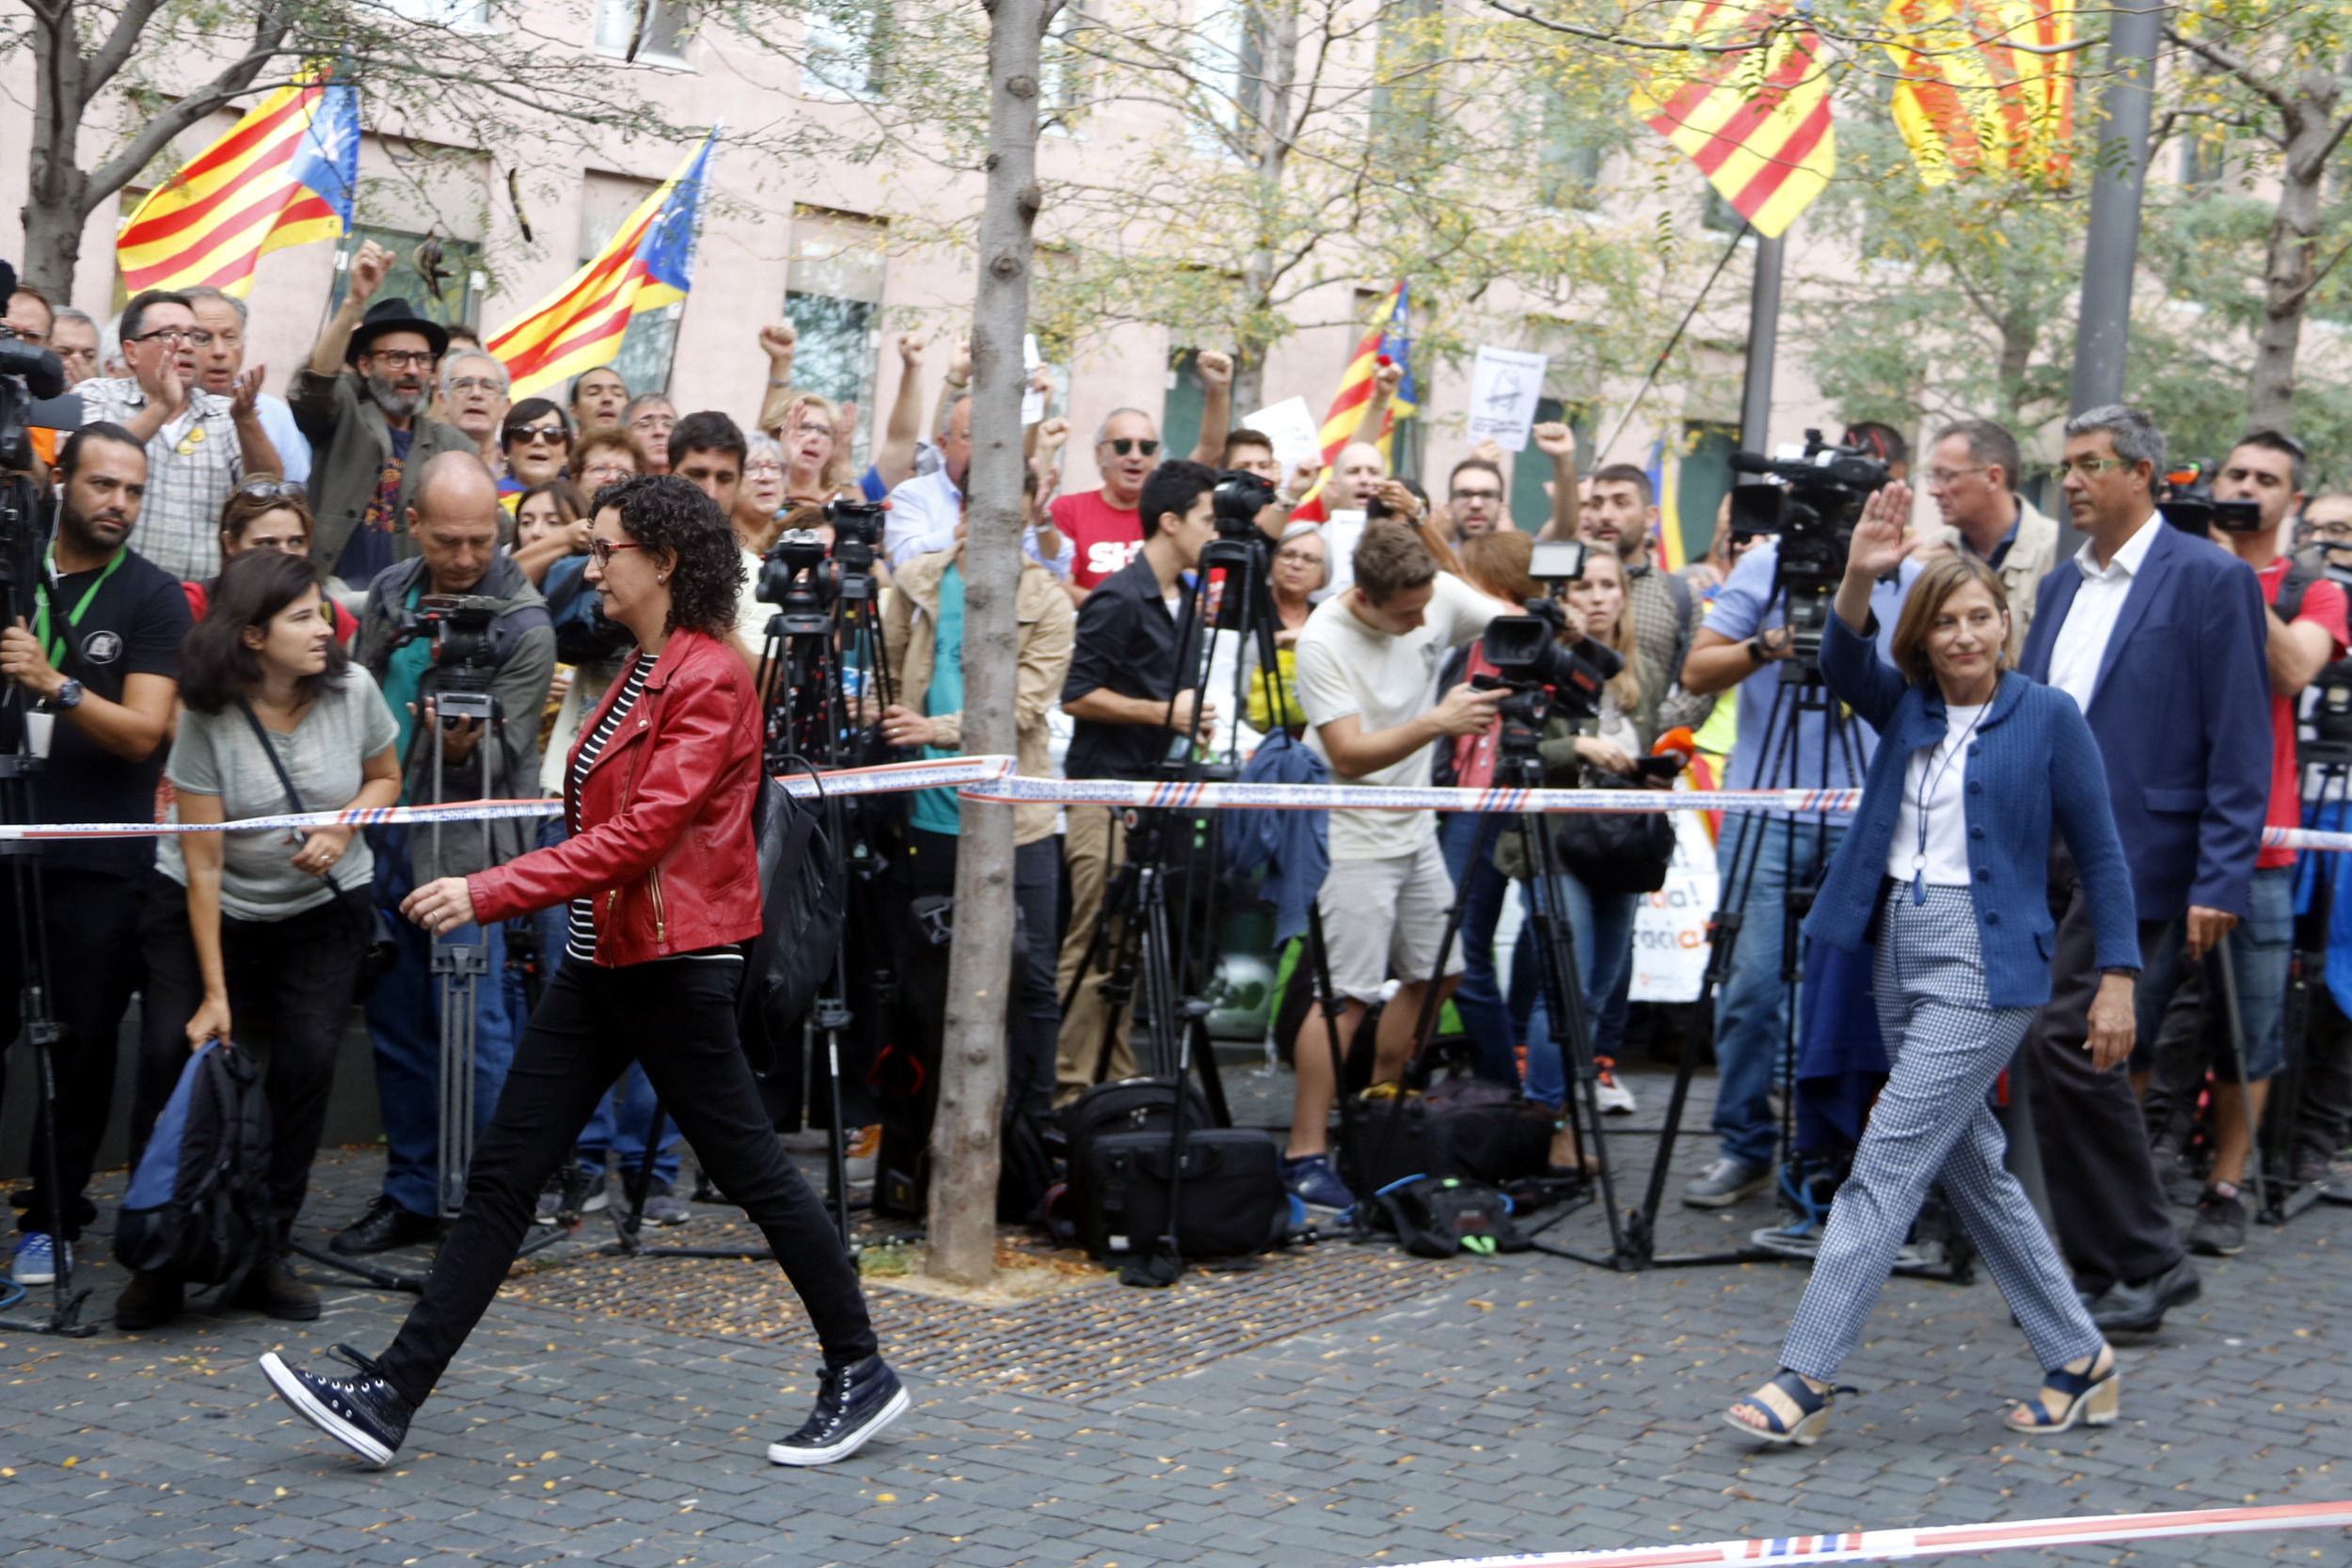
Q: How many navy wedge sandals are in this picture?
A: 2